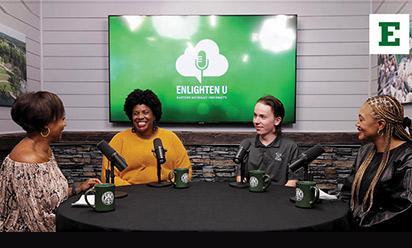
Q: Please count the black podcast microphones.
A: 4